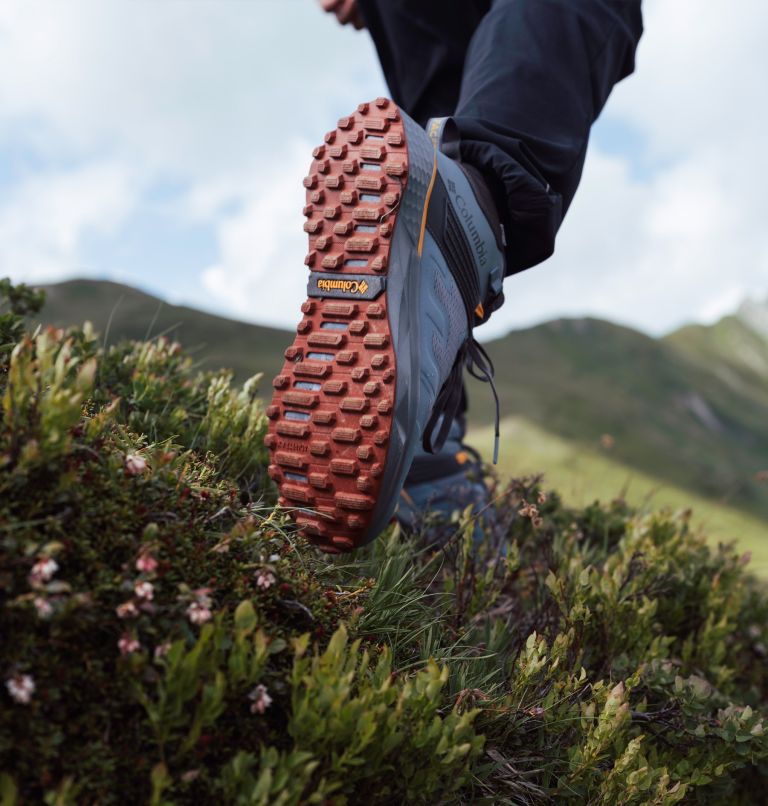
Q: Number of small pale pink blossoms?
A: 12